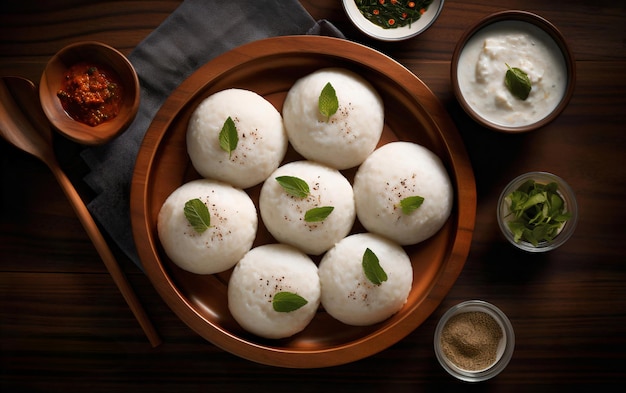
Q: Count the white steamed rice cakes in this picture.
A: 7